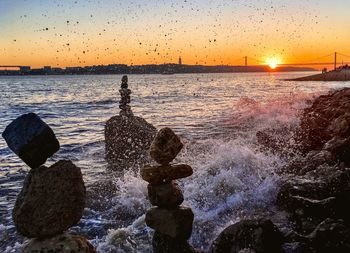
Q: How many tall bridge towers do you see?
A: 2